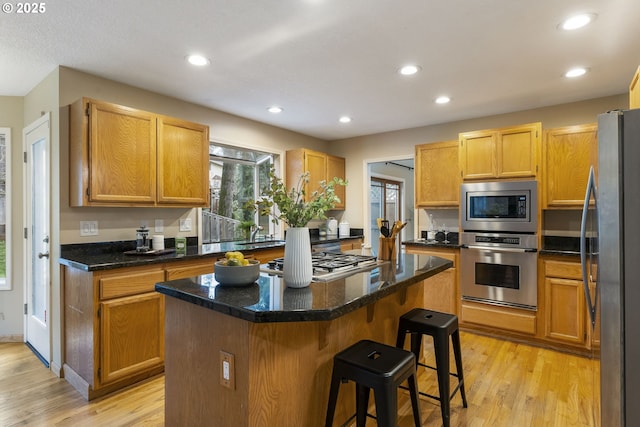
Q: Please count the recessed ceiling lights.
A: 7